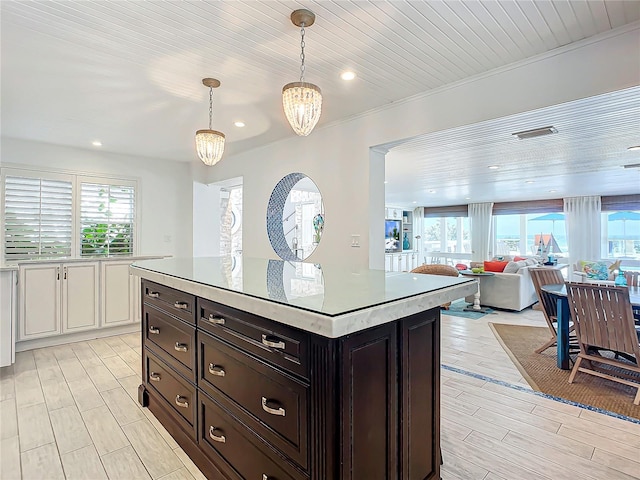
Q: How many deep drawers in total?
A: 4